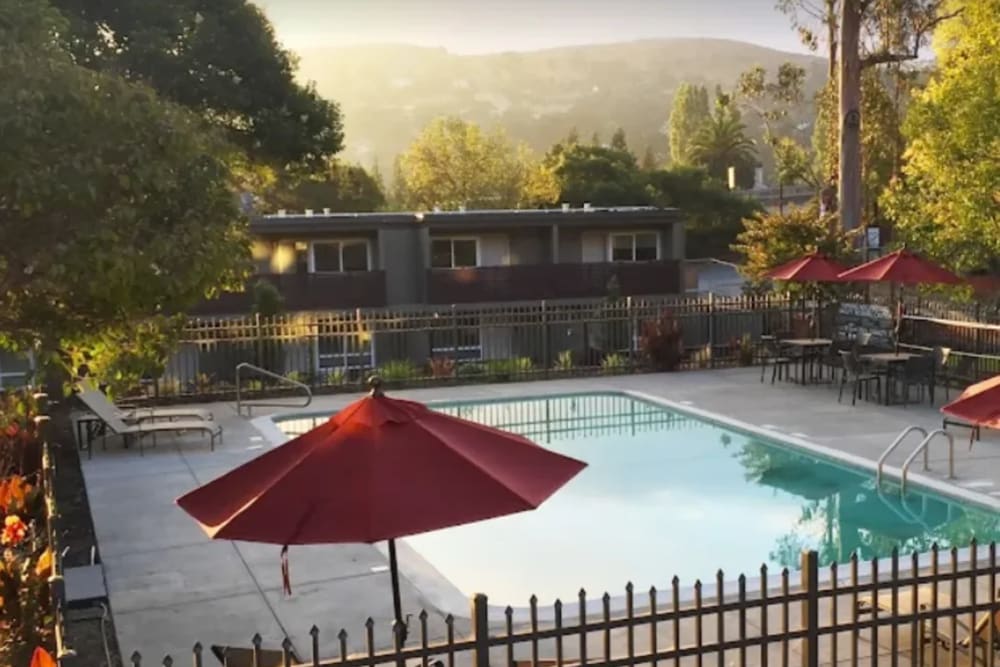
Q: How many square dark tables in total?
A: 2